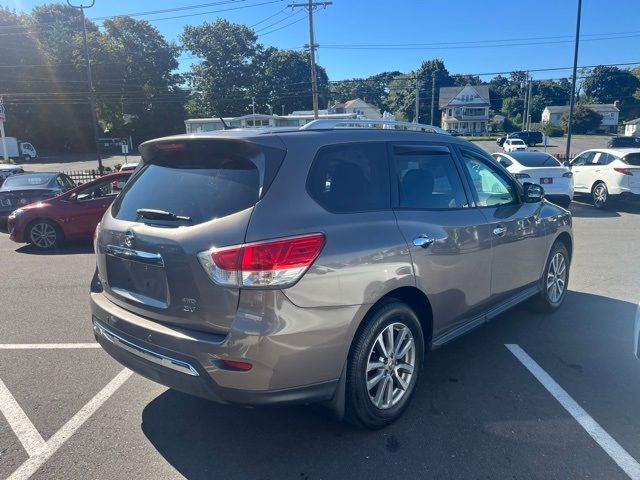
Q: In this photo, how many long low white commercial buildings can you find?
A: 1